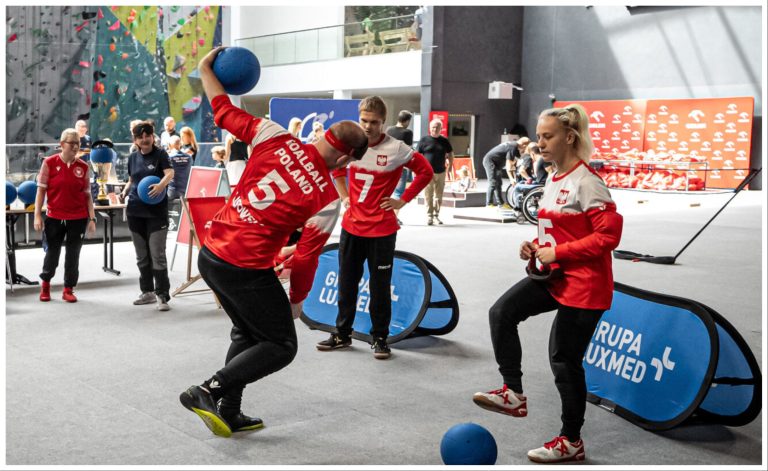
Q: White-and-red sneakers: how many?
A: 2